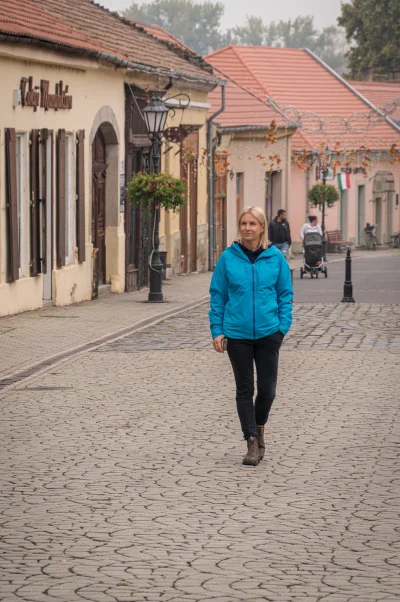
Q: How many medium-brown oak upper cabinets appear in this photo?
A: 0